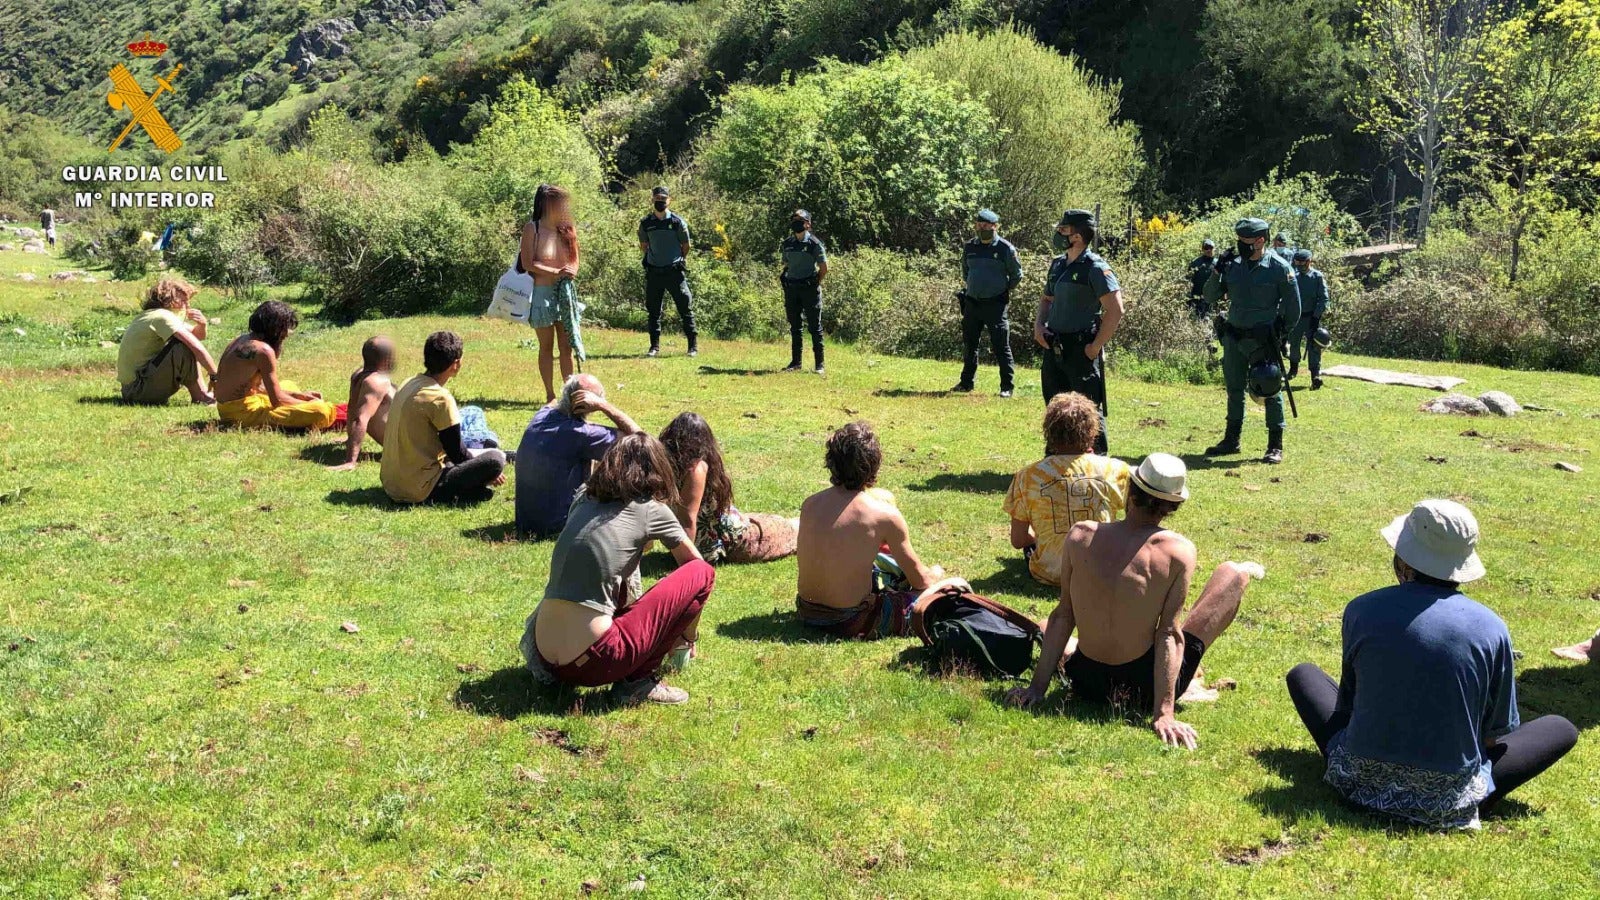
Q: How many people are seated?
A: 11